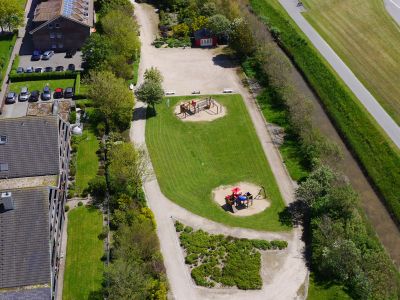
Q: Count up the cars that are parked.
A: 15